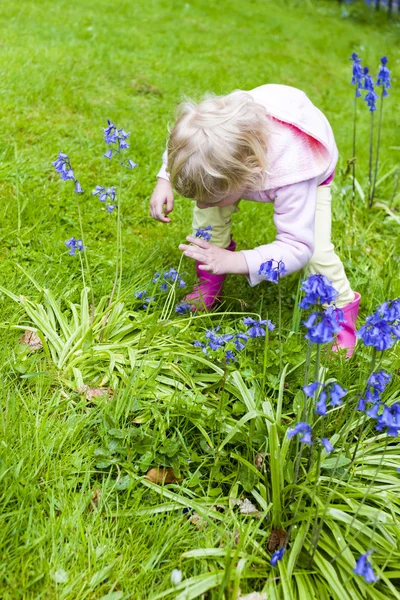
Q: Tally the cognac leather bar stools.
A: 0